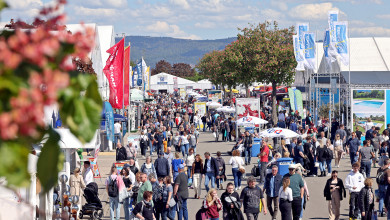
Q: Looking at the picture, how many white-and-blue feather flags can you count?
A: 6